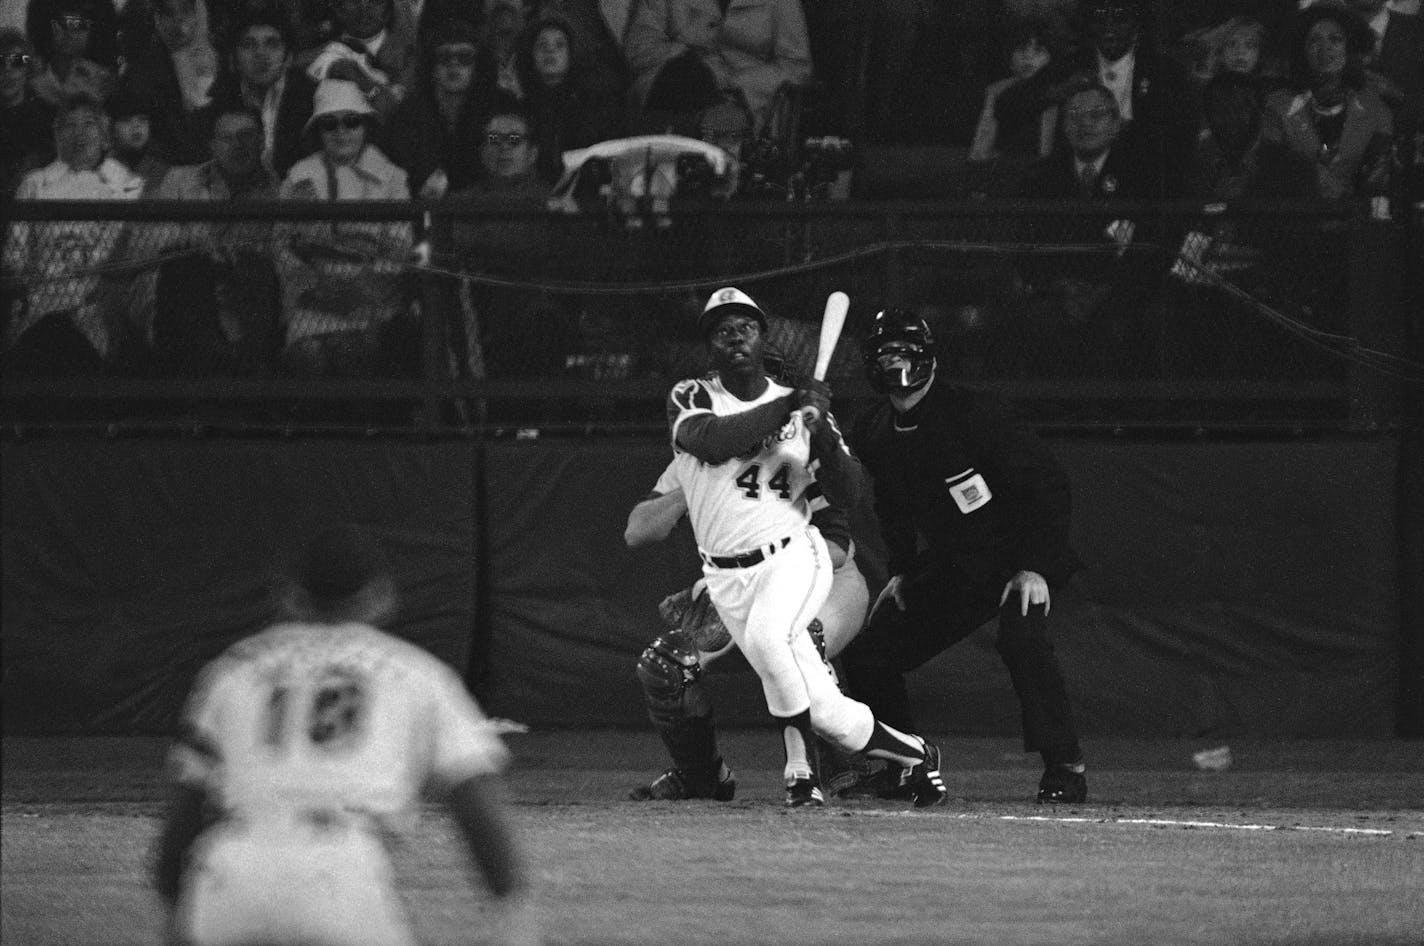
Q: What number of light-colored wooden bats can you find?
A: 1